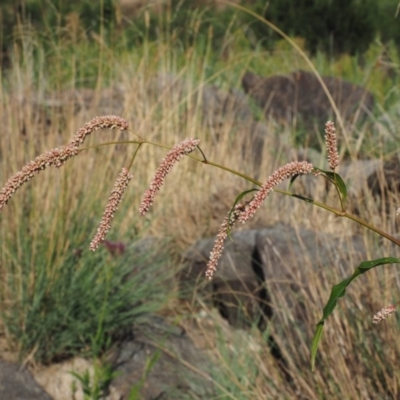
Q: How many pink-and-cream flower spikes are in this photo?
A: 8